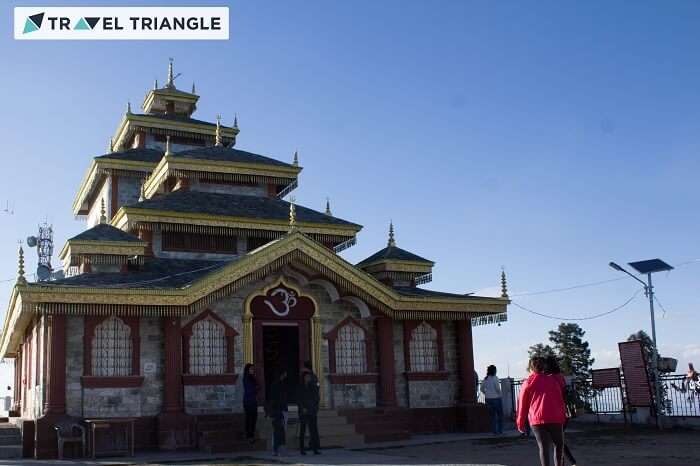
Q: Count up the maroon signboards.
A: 2